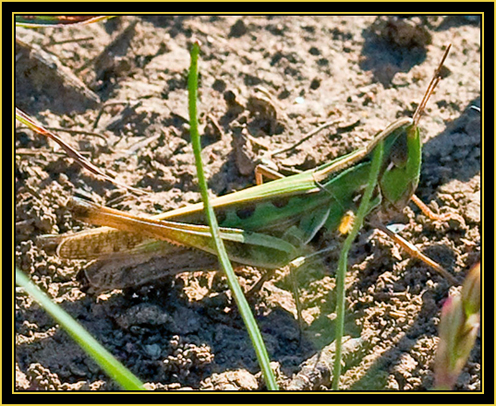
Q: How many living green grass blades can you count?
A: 3